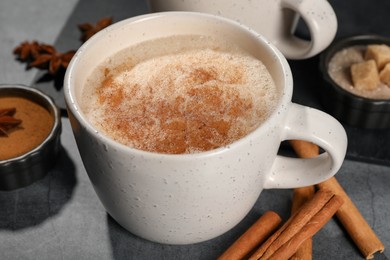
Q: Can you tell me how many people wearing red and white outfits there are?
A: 0